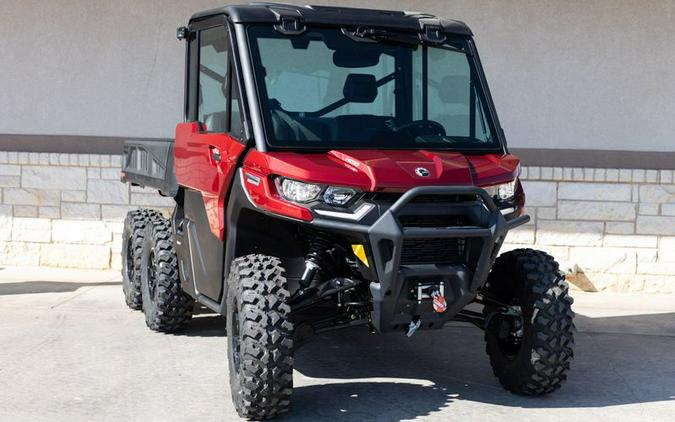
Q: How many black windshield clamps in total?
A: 2